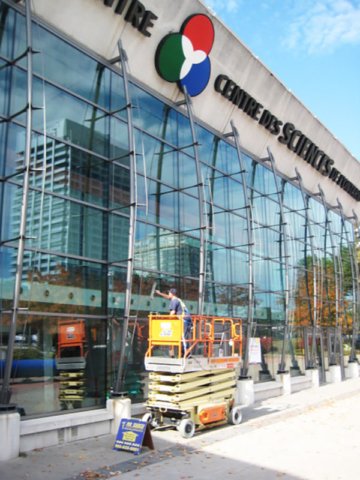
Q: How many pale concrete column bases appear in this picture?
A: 7